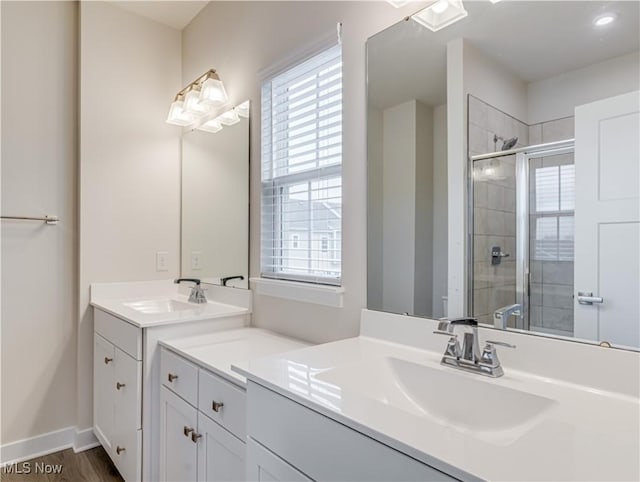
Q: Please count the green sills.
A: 0